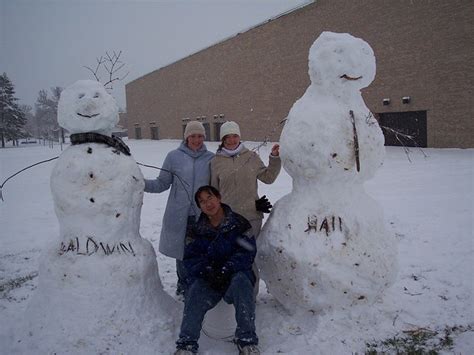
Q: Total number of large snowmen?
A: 2